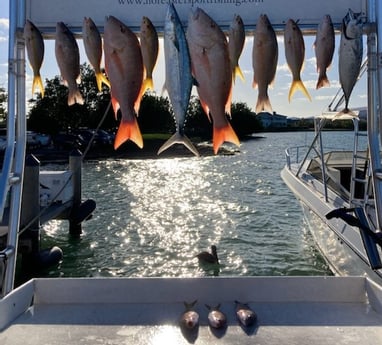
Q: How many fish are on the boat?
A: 15